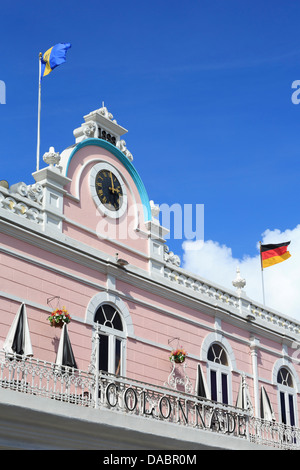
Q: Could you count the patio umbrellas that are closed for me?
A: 5